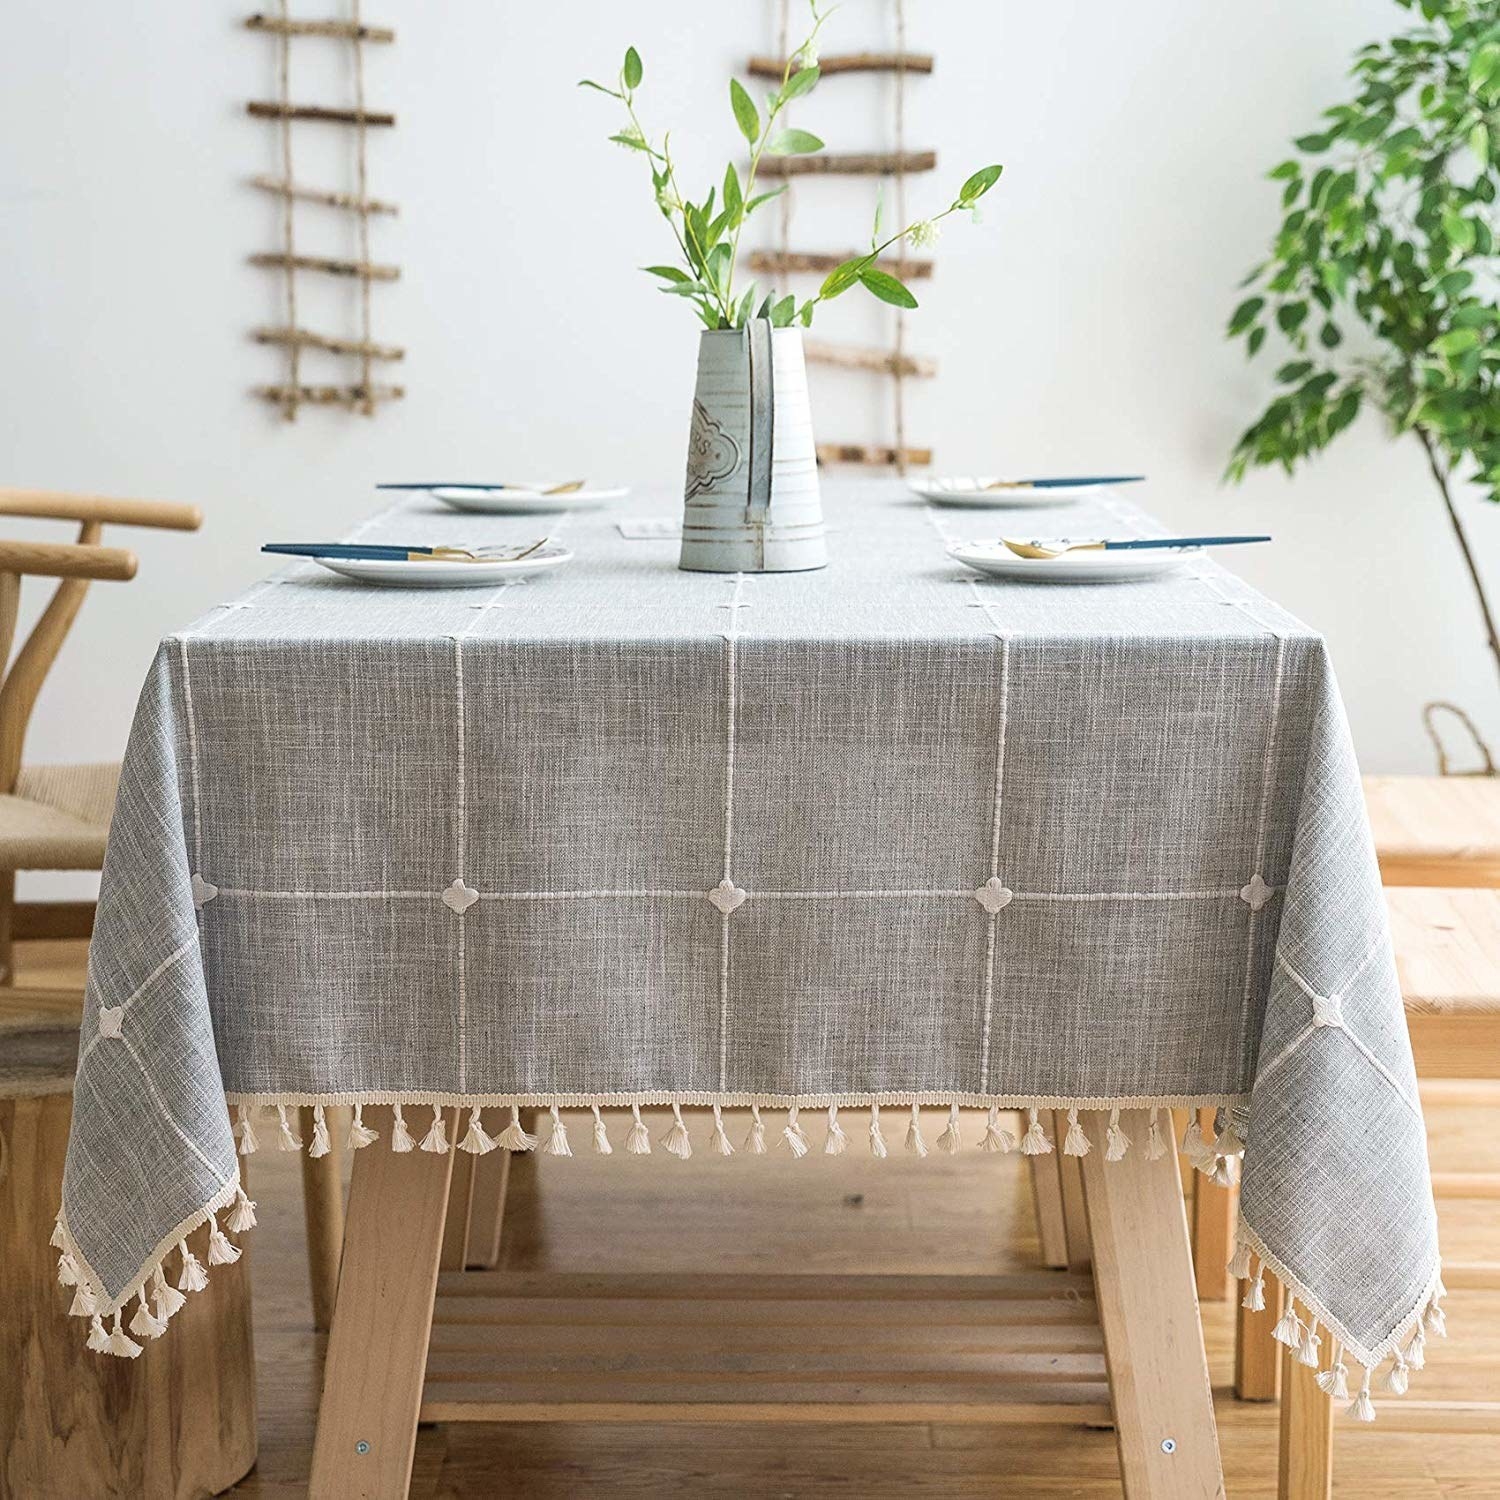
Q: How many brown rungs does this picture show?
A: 11